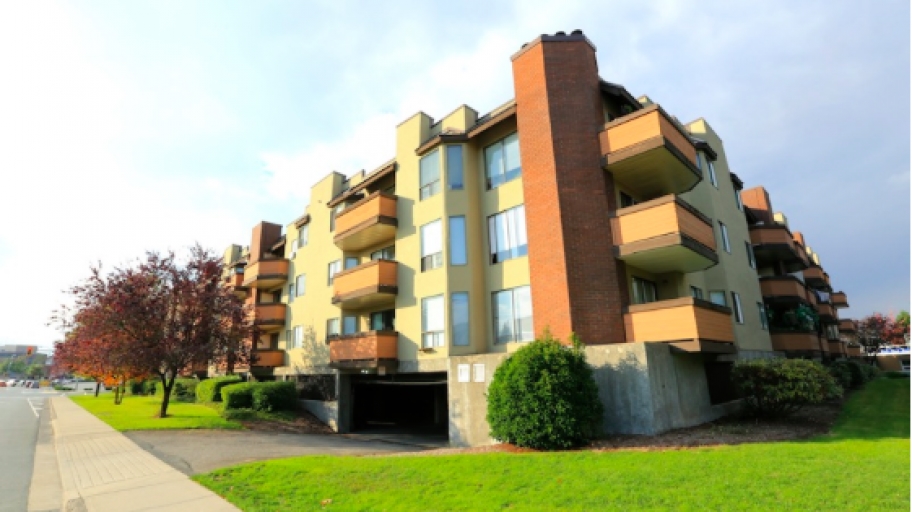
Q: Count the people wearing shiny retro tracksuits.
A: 0